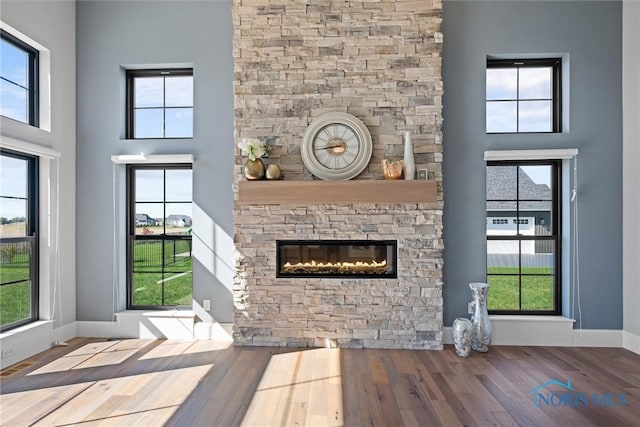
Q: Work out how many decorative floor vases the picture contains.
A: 2